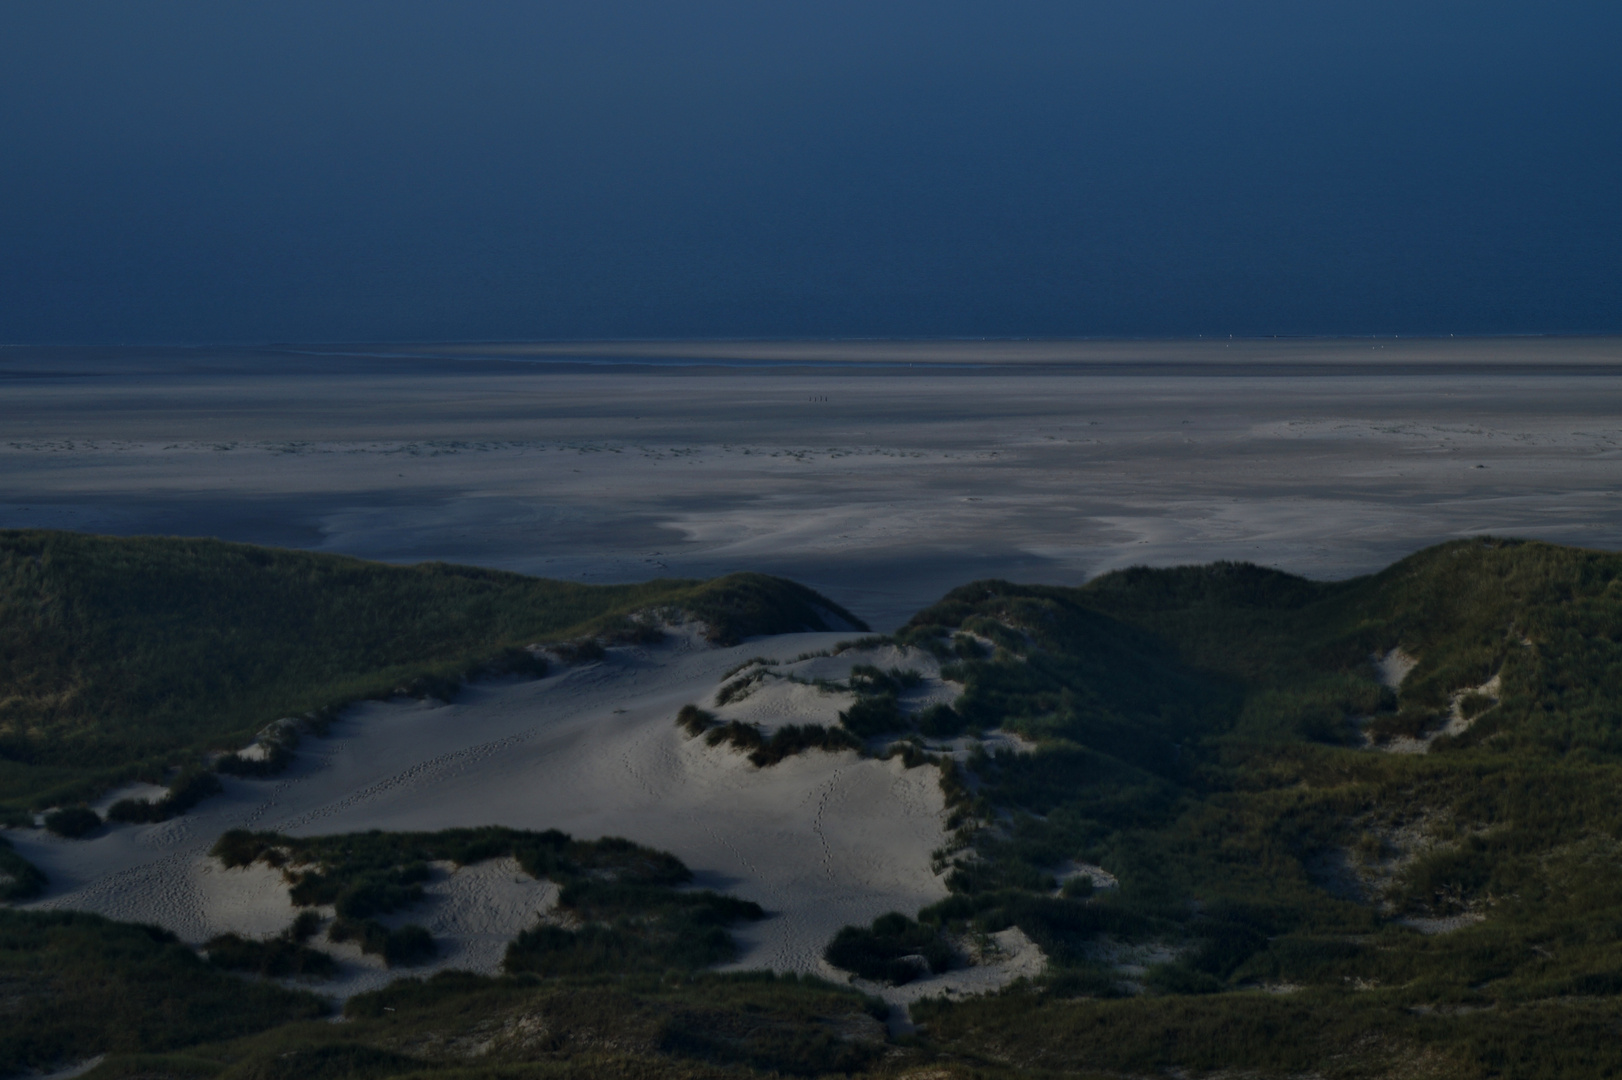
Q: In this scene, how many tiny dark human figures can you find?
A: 4